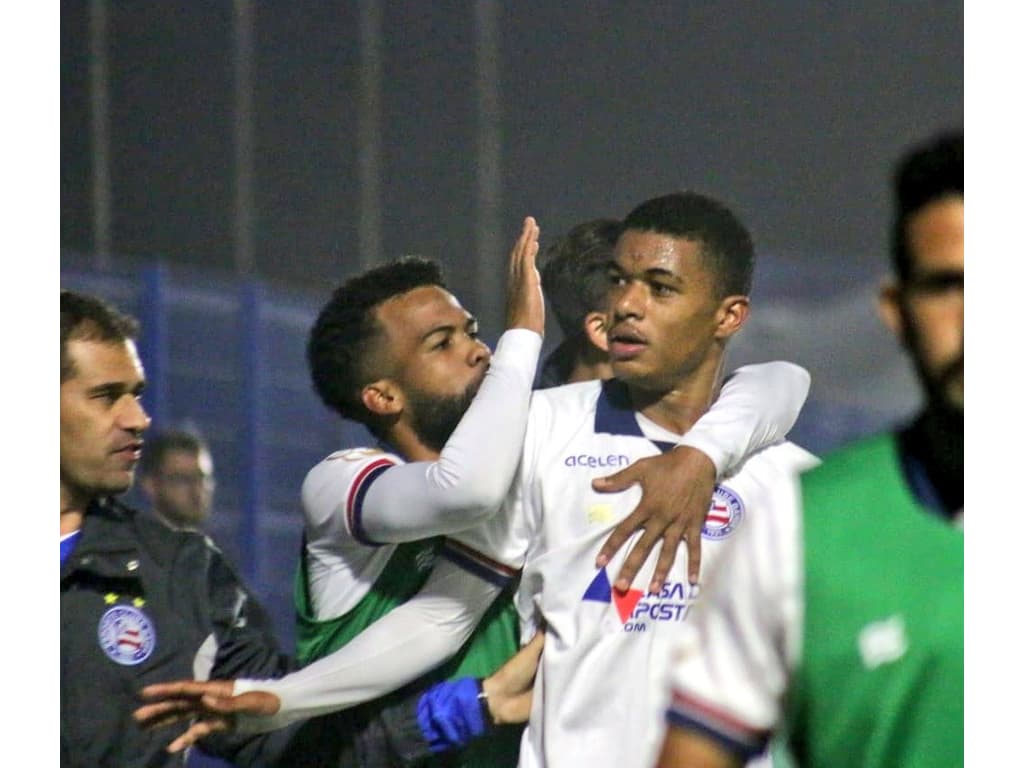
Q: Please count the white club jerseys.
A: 3